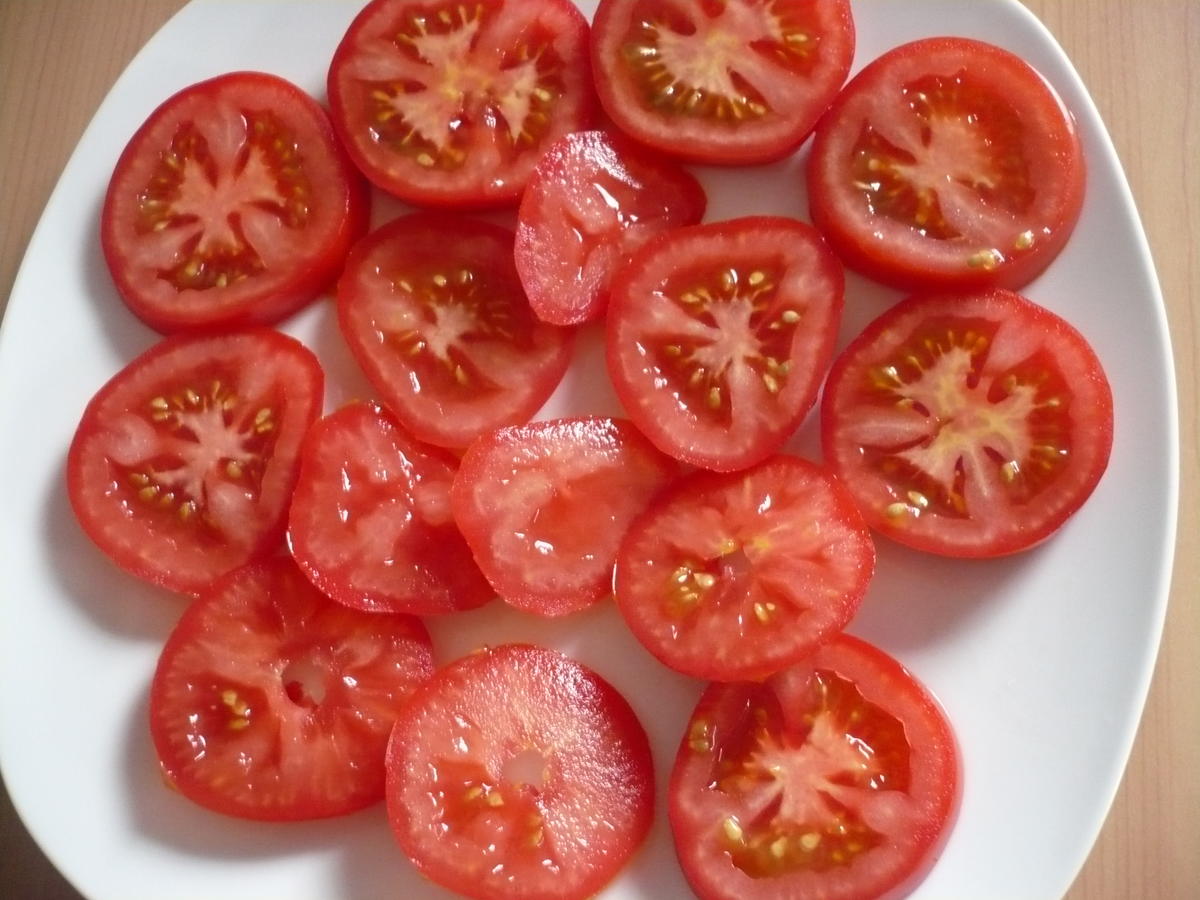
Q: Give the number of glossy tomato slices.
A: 15